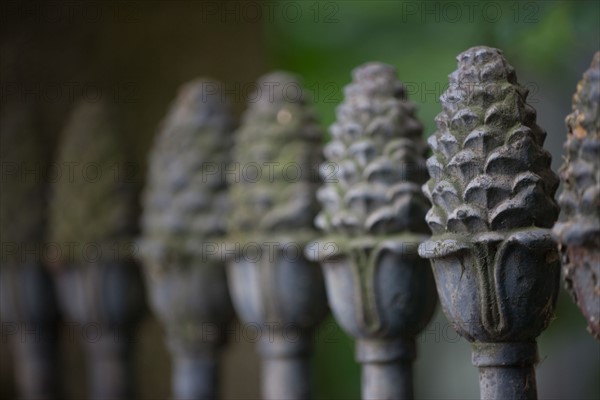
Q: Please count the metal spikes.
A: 7